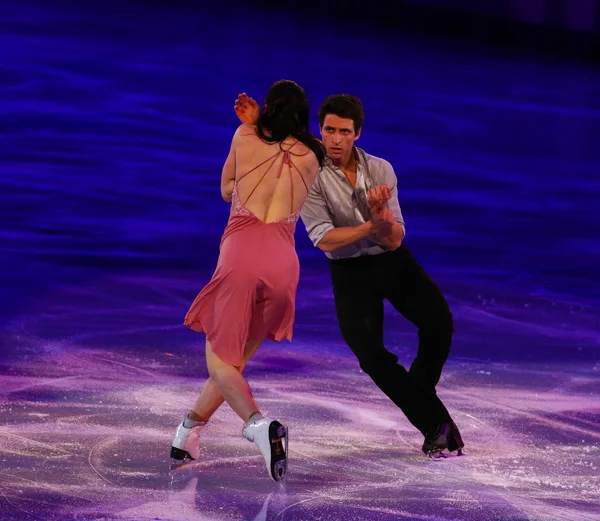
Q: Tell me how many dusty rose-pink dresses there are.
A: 1